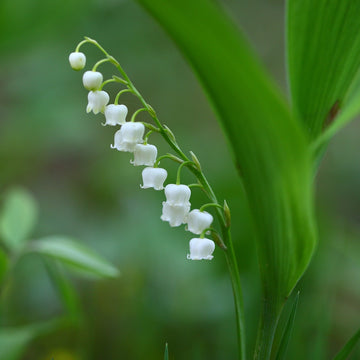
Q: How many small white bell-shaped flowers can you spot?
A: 12